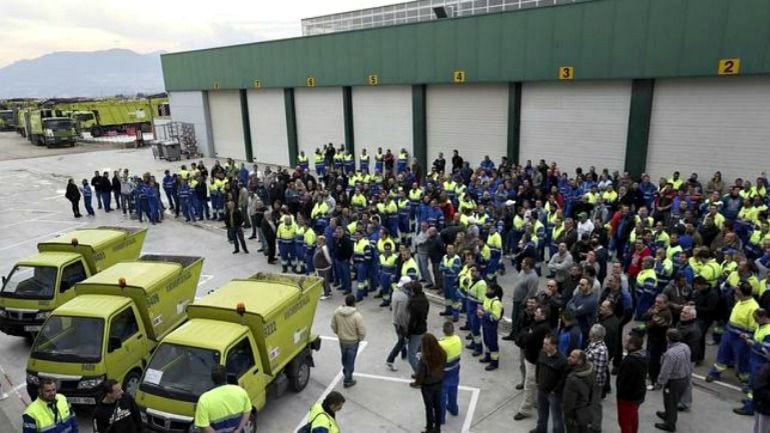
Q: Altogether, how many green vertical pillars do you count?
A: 6